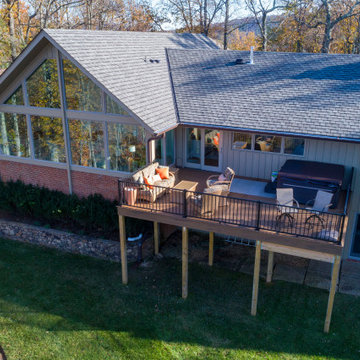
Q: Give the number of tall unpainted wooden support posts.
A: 7